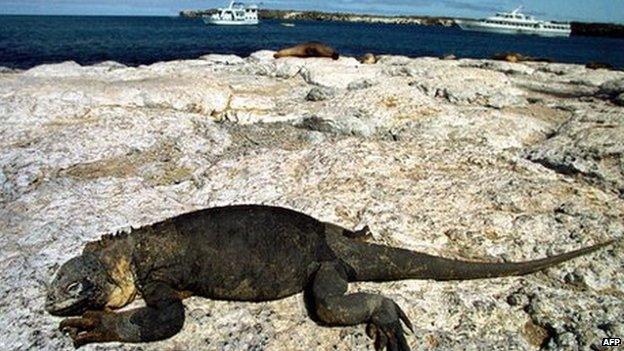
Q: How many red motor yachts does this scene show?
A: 0